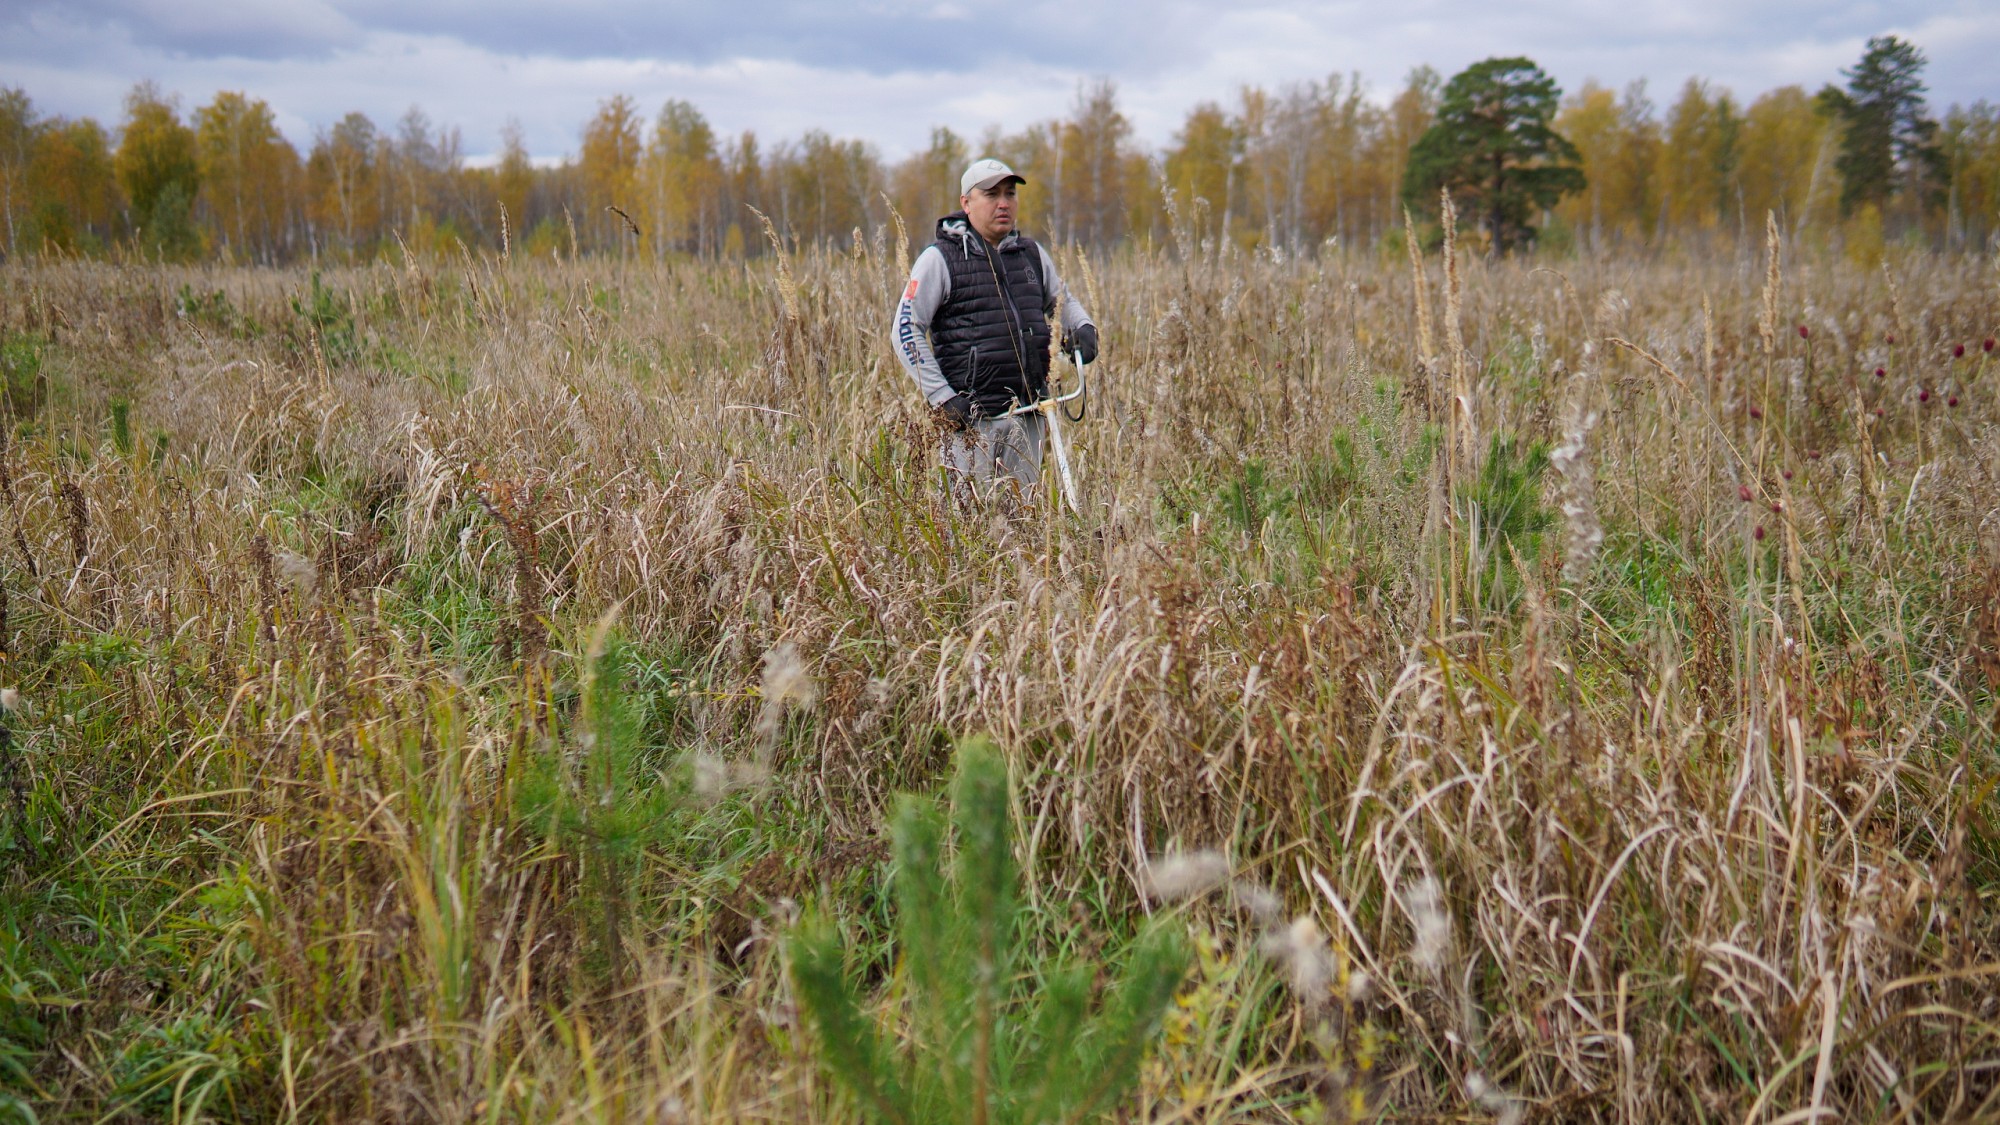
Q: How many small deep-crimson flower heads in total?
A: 14